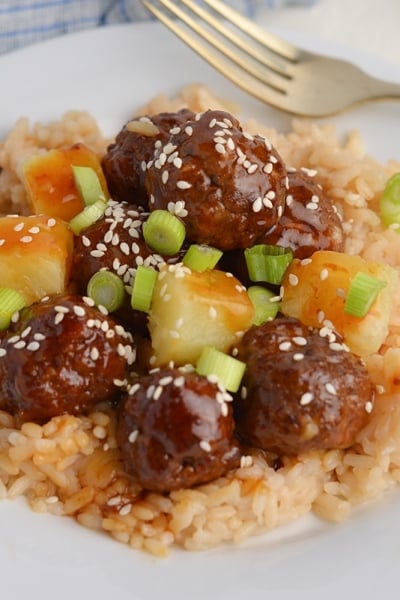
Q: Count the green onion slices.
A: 12